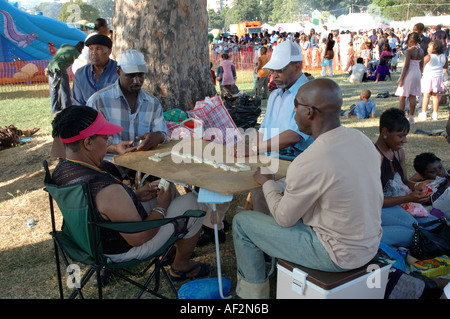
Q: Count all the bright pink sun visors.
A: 1